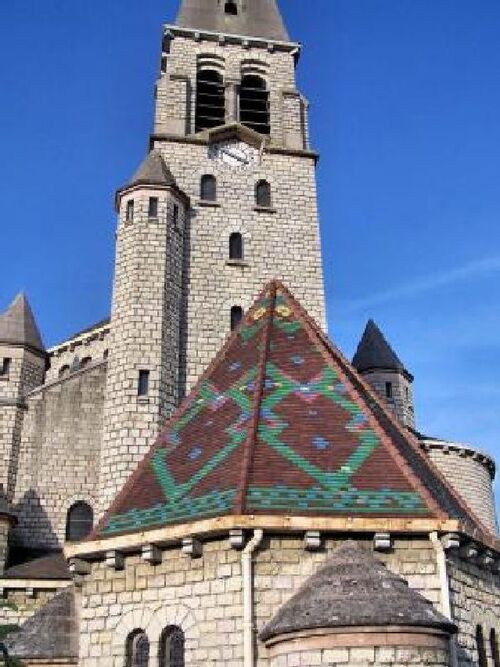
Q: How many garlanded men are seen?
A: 0